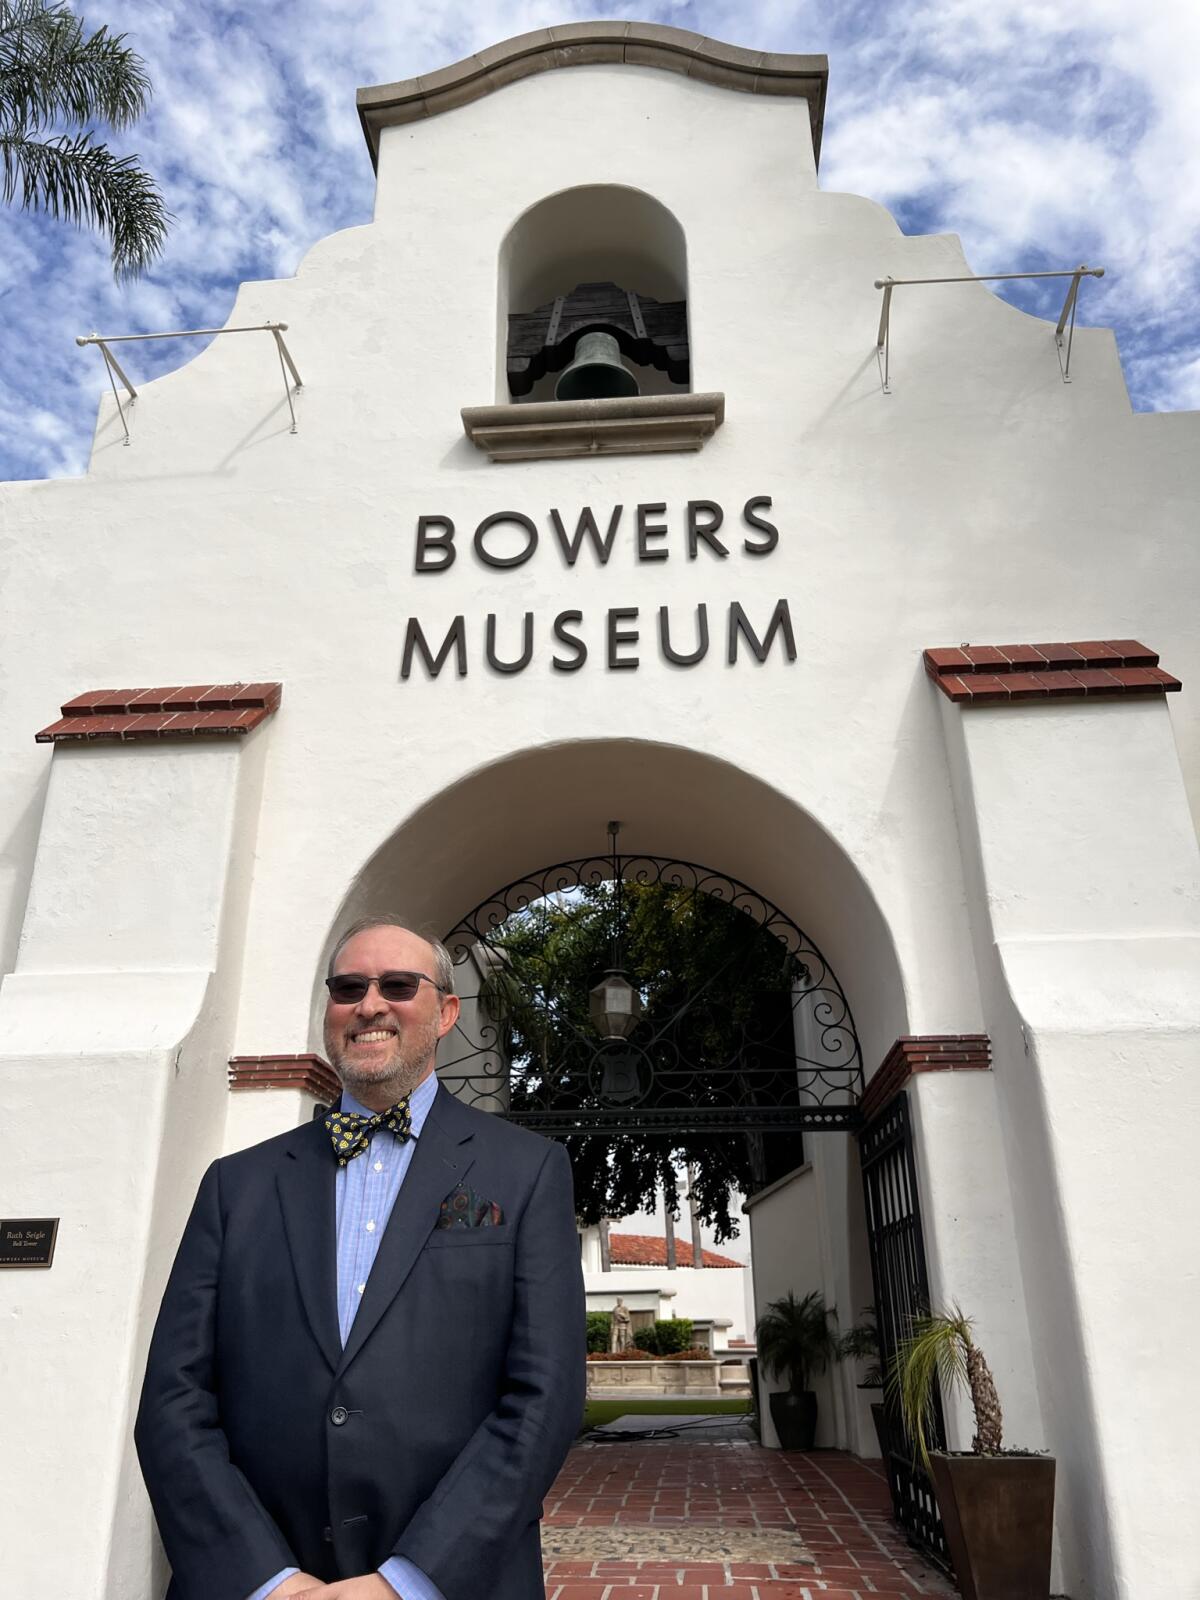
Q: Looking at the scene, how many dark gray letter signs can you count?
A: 12